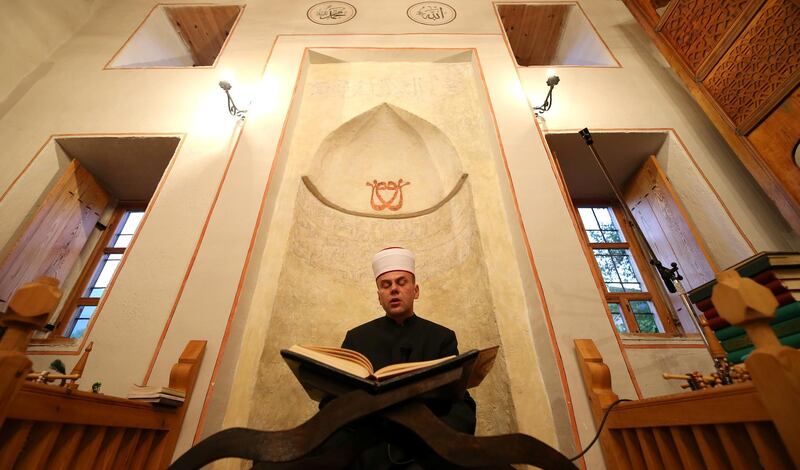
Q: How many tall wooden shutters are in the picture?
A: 2